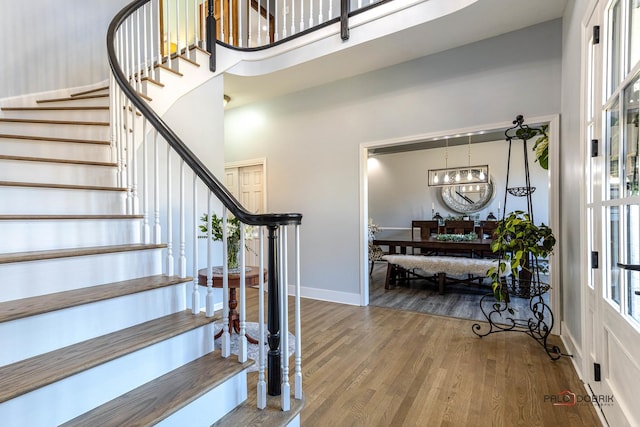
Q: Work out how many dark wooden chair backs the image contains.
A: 3